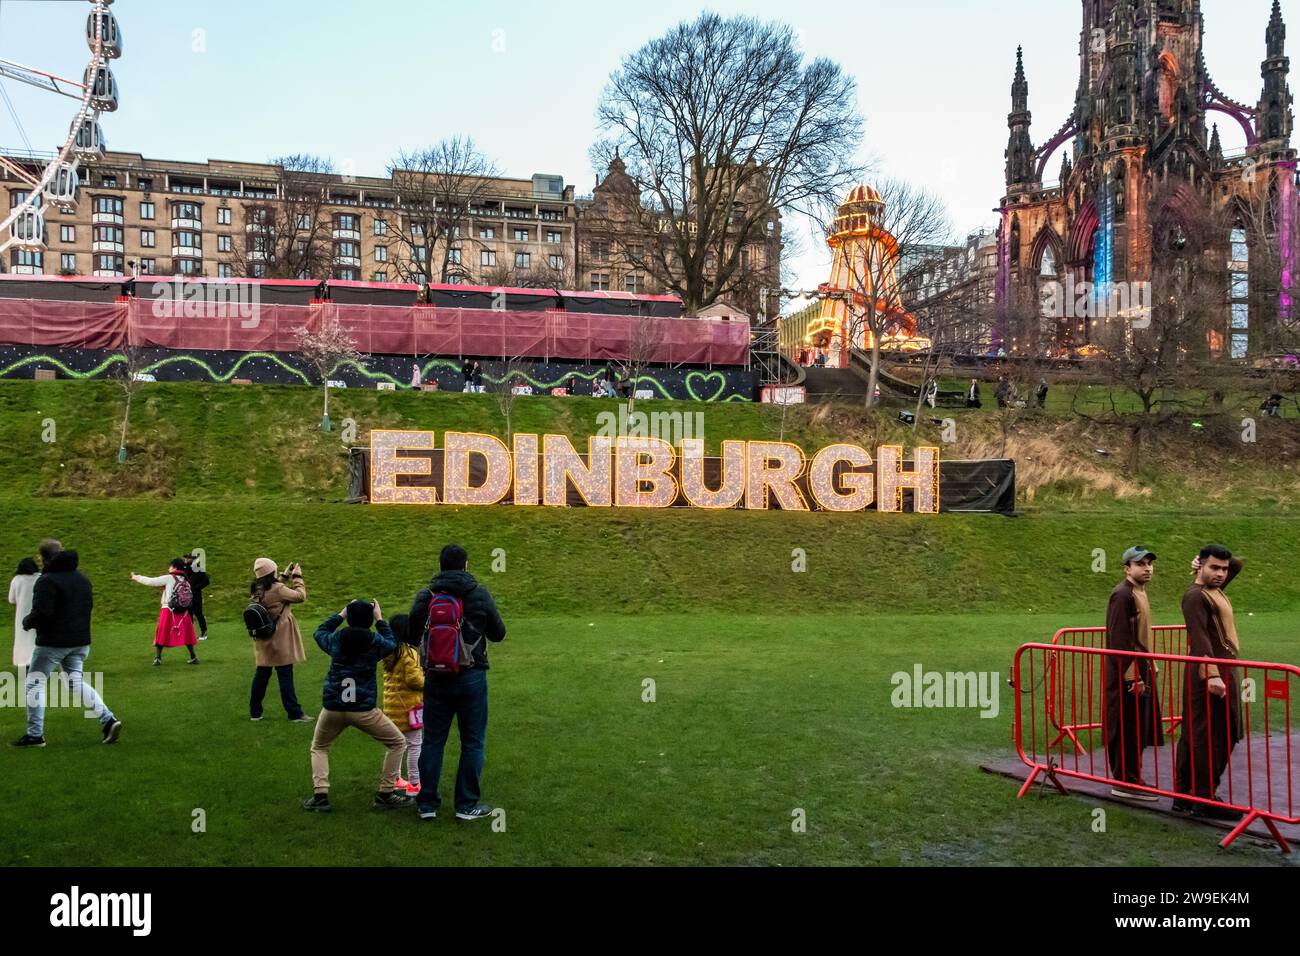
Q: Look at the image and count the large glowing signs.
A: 1